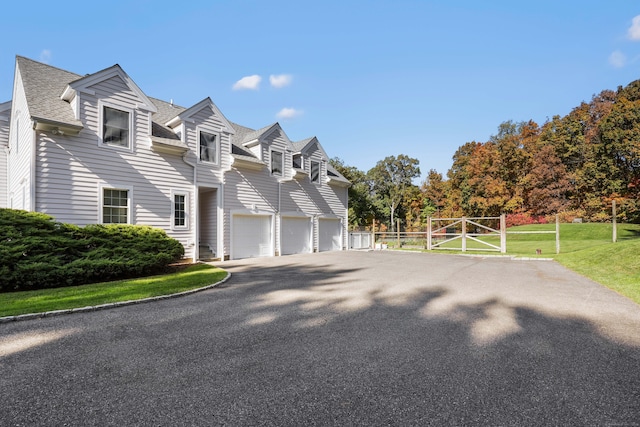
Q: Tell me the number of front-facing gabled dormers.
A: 4